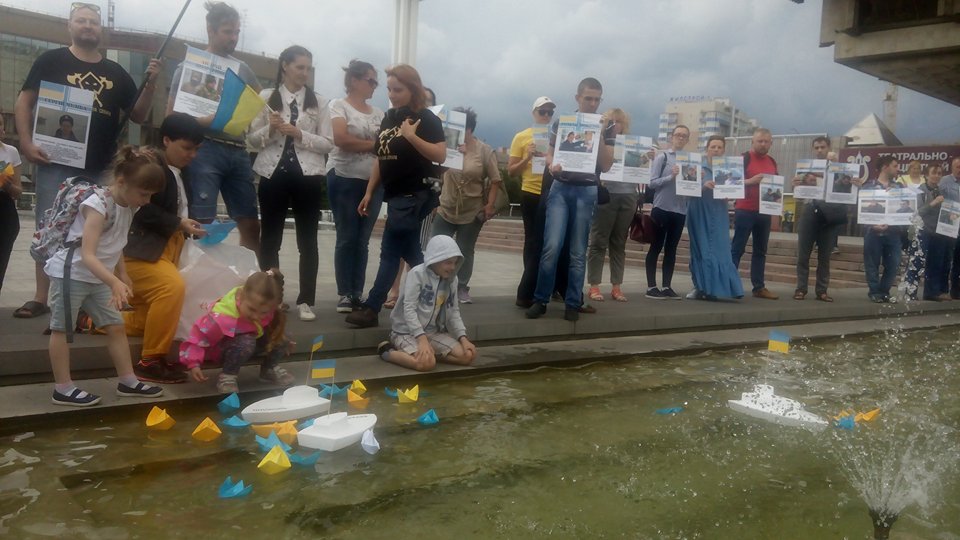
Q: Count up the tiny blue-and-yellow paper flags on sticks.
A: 3